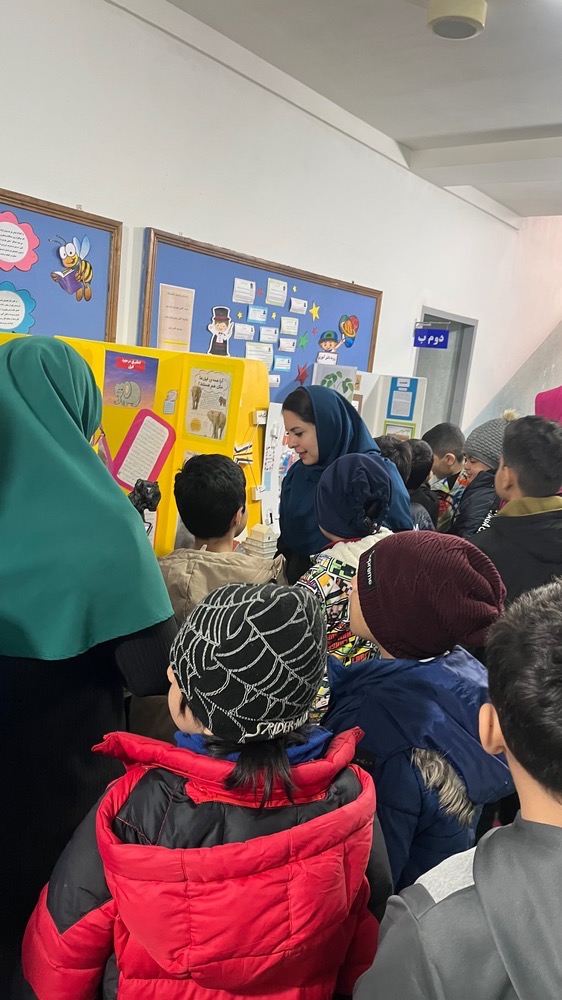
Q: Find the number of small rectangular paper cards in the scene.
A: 11